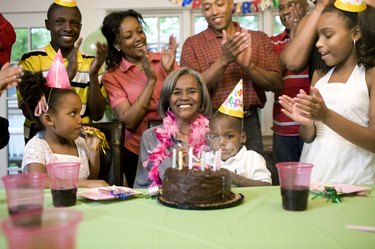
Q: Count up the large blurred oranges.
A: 0